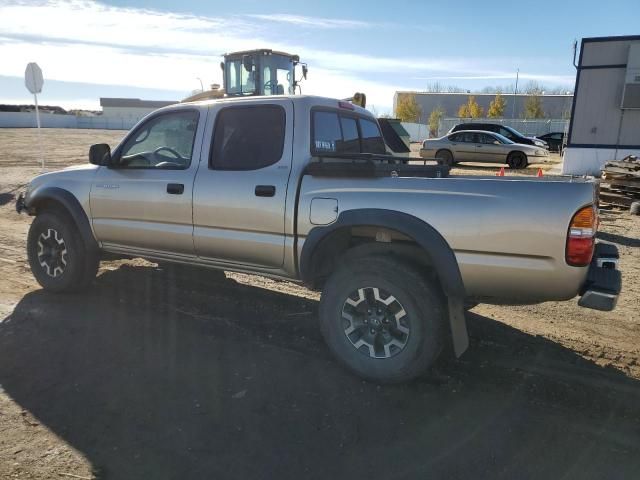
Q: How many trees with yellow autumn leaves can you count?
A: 5